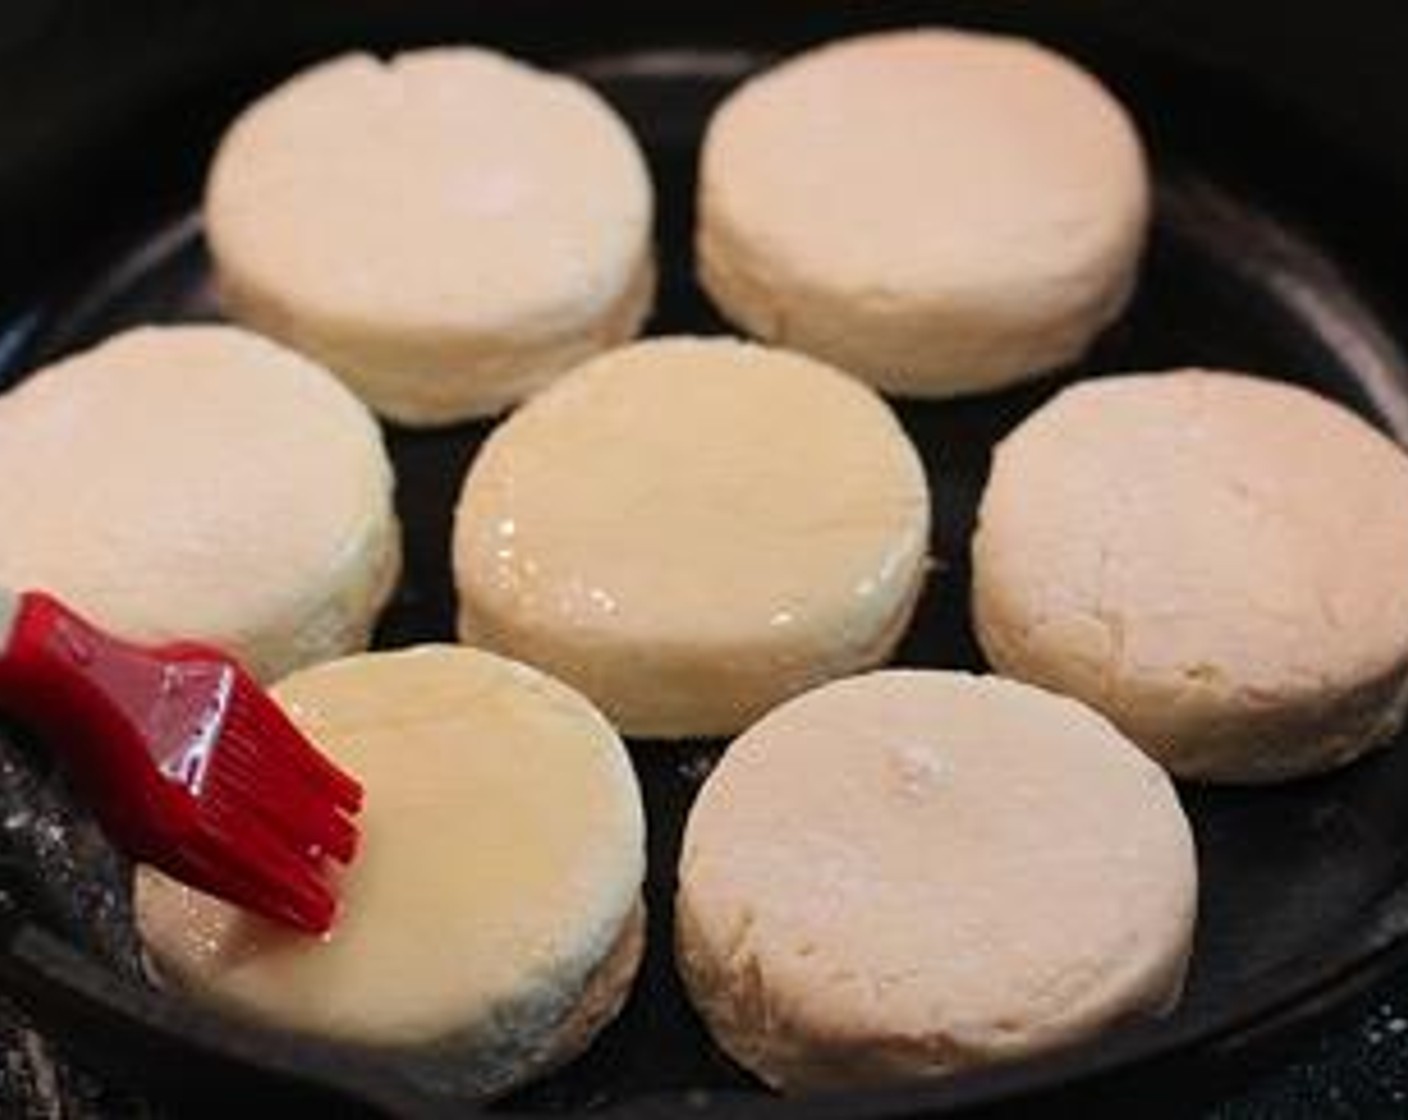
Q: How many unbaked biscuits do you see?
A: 7